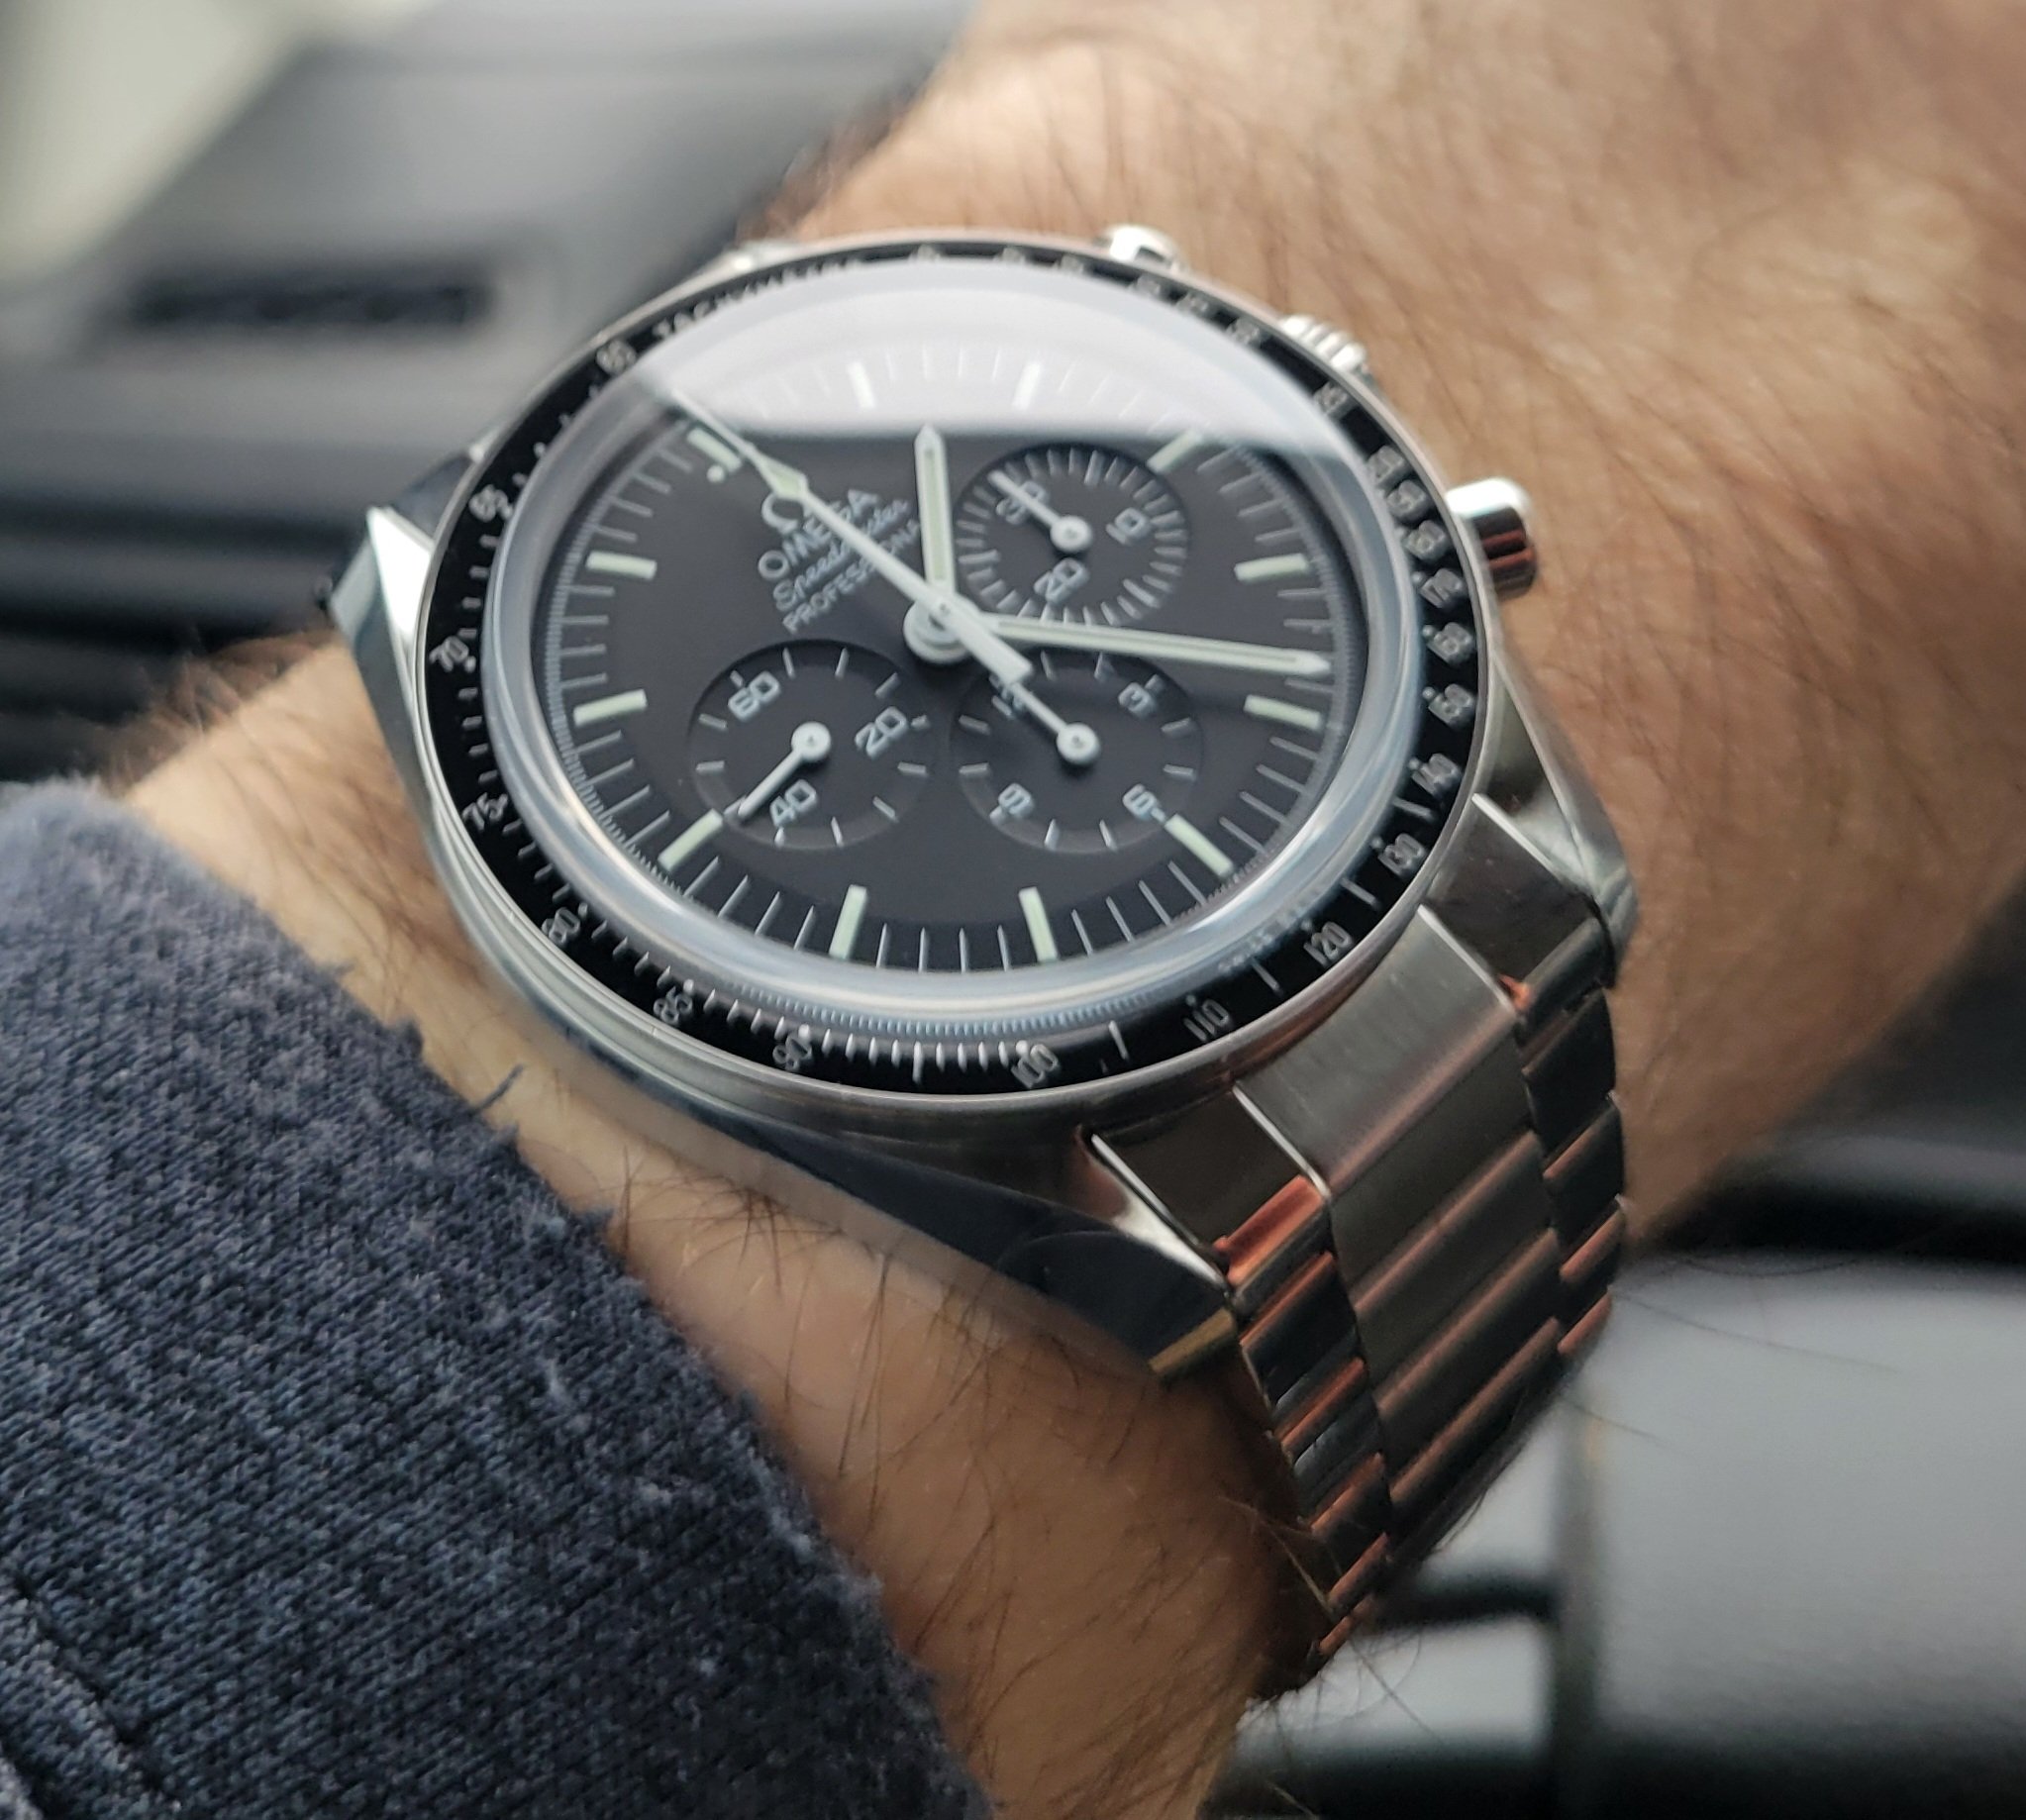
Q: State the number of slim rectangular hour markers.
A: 12